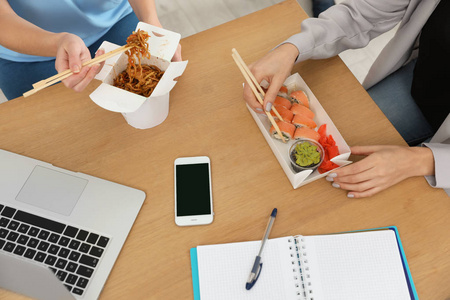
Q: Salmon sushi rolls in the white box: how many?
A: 8